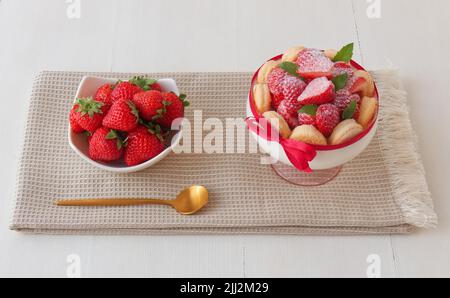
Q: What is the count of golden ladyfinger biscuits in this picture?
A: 9